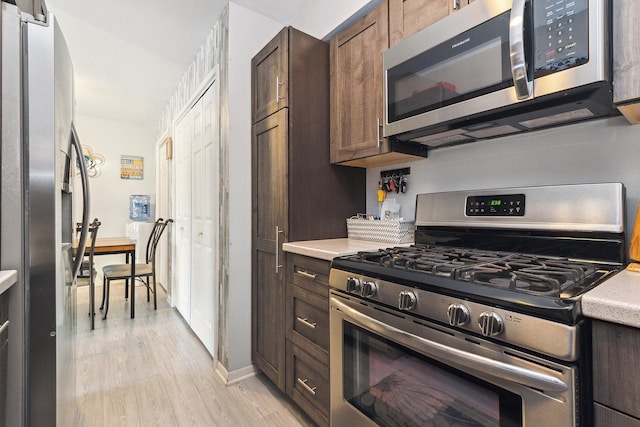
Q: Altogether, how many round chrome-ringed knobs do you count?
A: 5